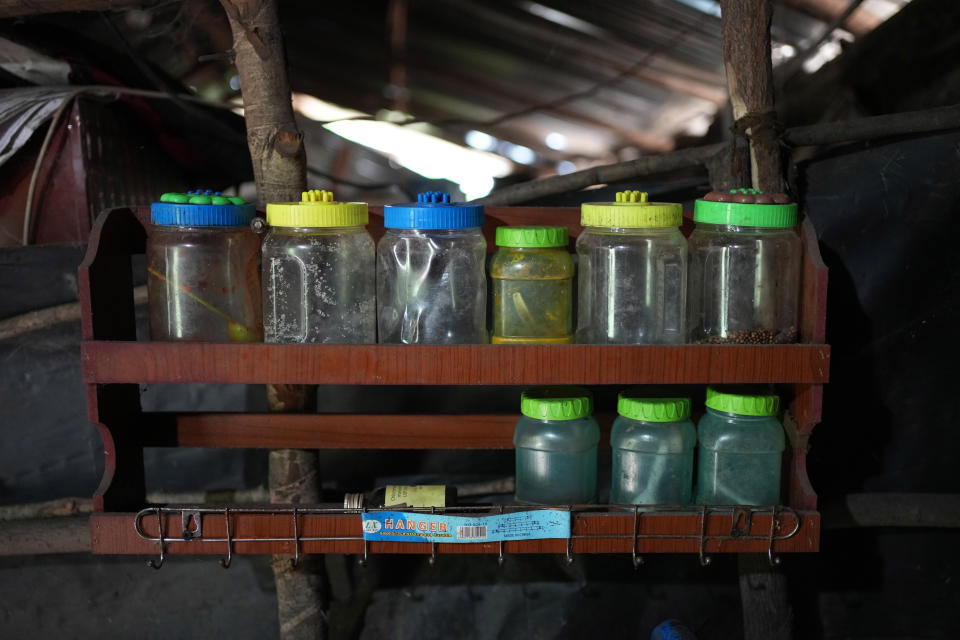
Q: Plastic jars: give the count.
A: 9